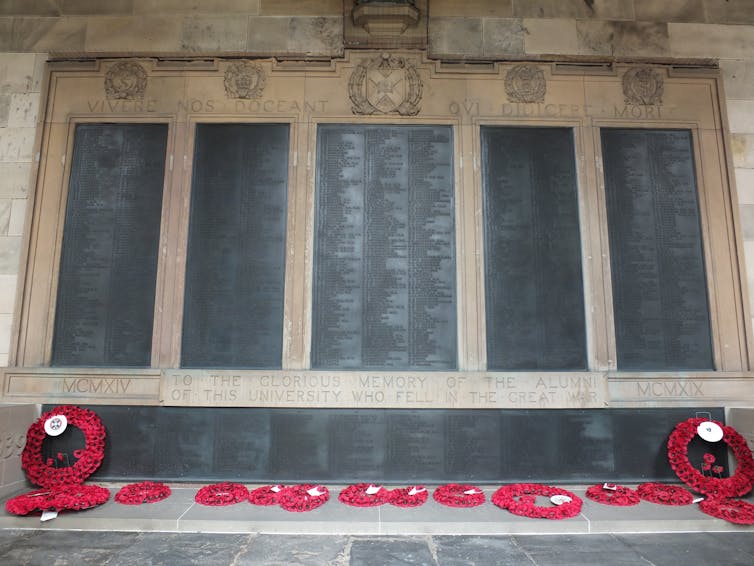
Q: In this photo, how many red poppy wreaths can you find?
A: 14